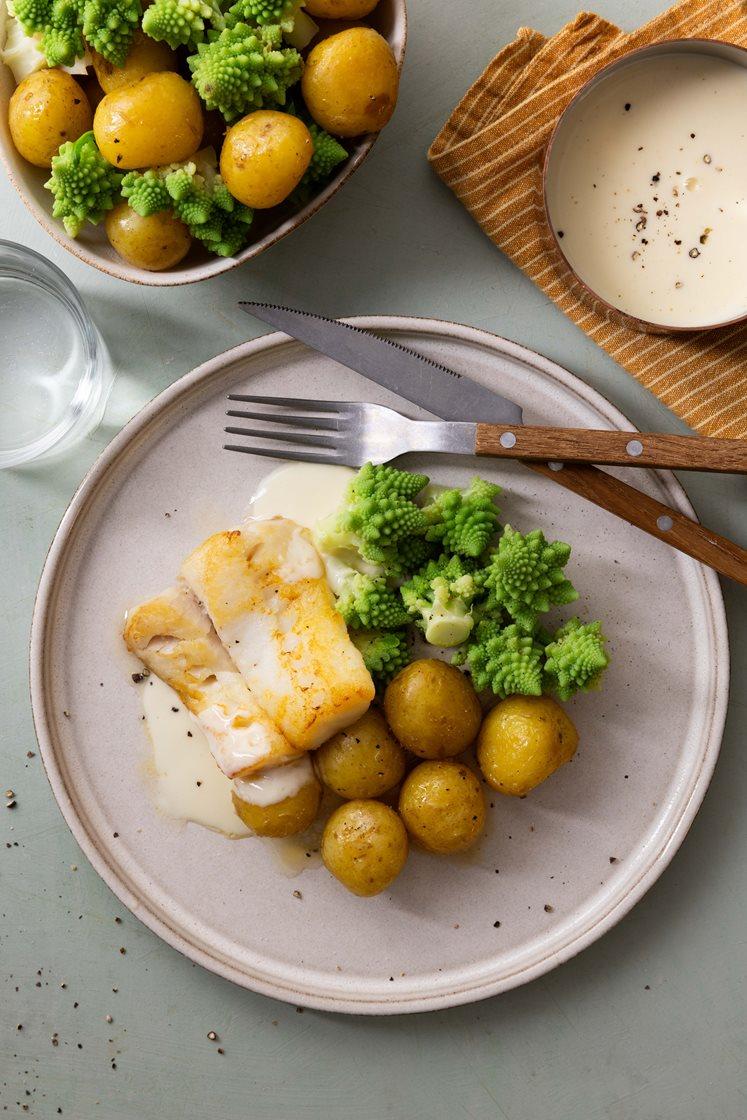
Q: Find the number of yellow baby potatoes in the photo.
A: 13